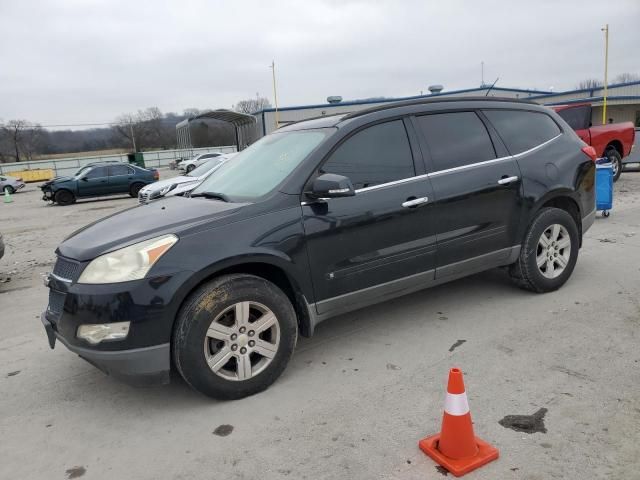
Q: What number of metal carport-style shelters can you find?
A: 1